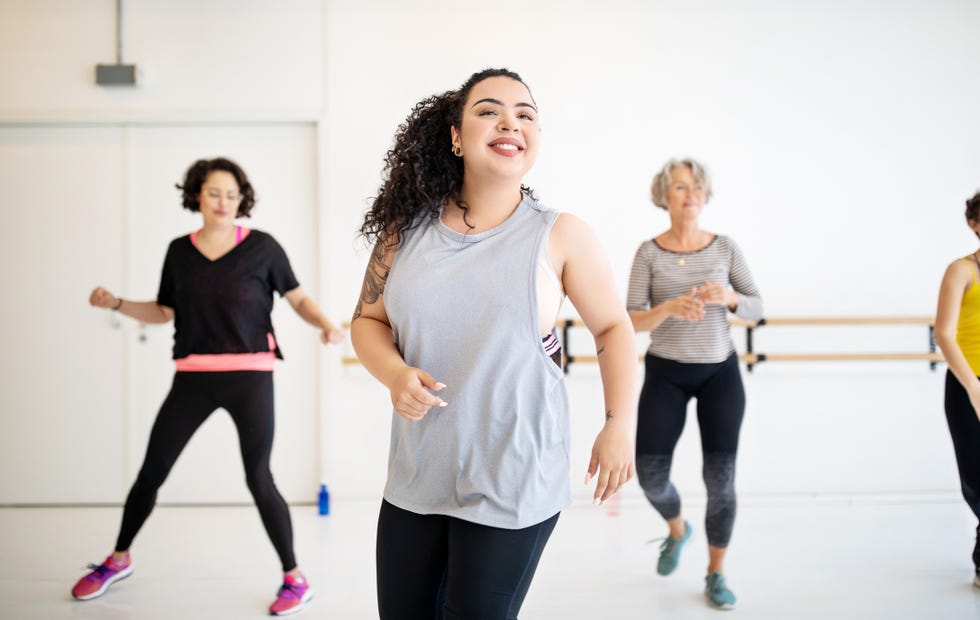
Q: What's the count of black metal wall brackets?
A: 3